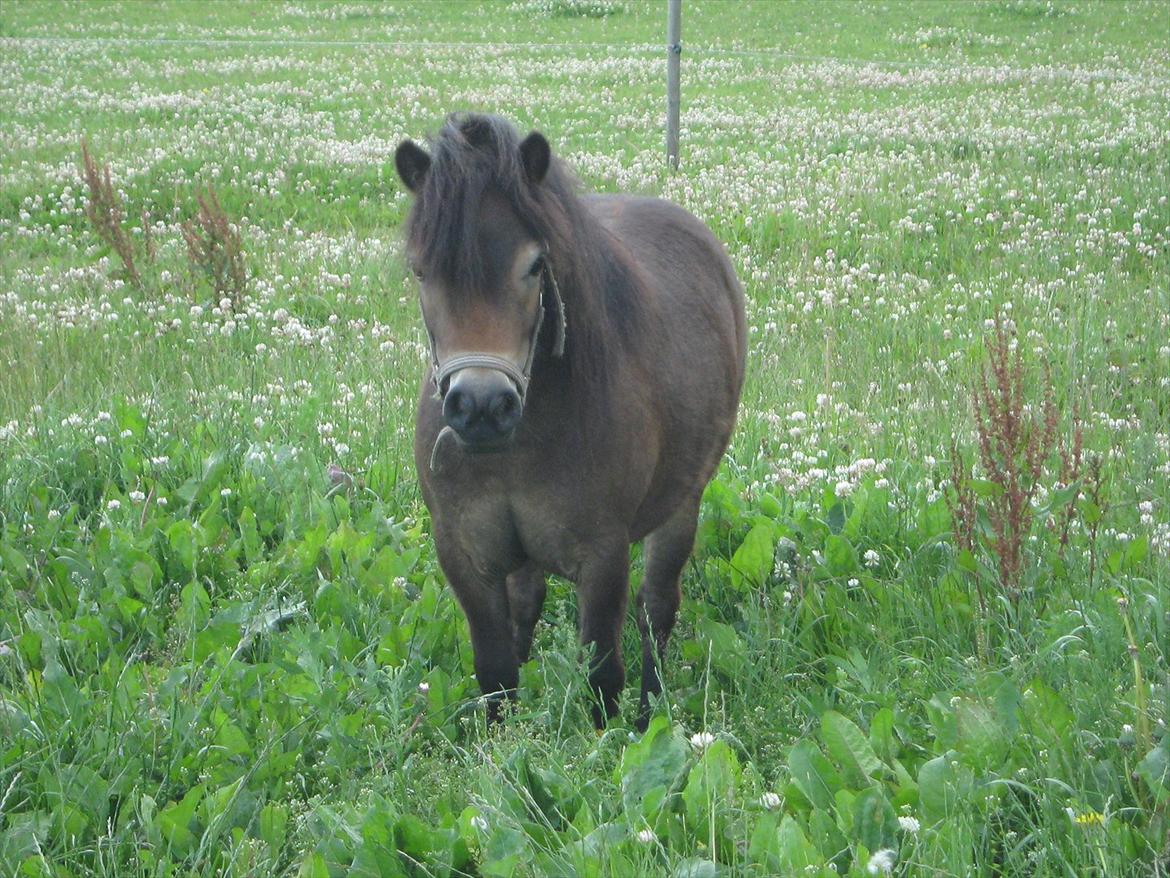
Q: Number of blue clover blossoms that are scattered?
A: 0